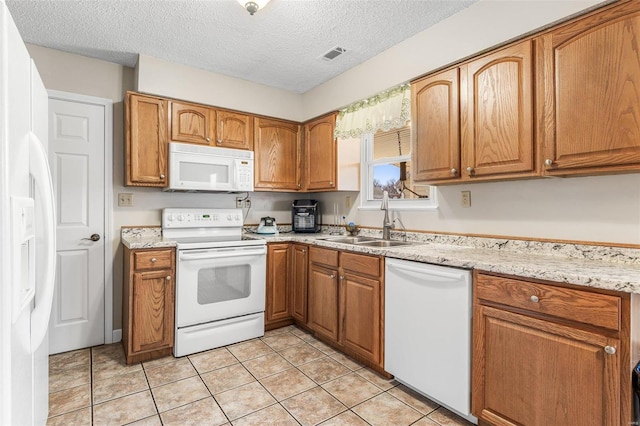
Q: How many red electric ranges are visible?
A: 0